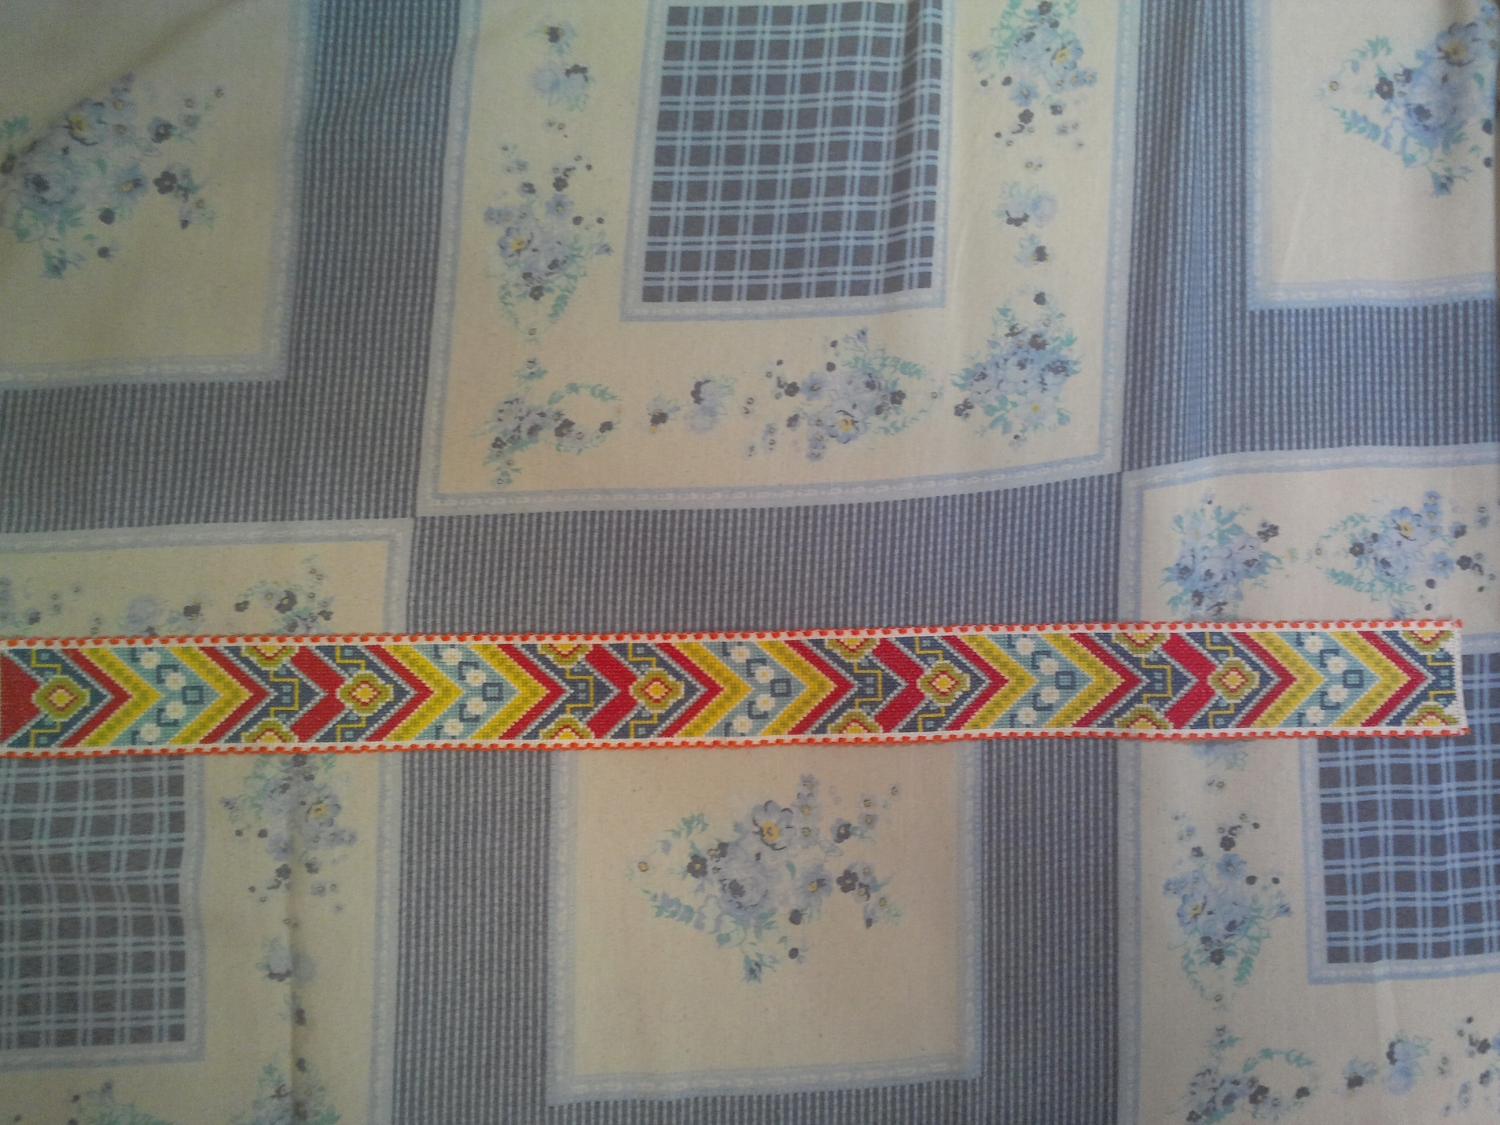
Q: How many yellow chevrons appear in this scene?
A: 10